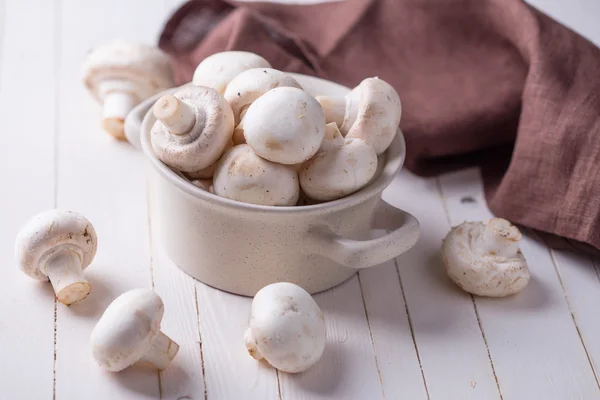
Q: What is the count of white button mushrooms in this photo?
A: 12